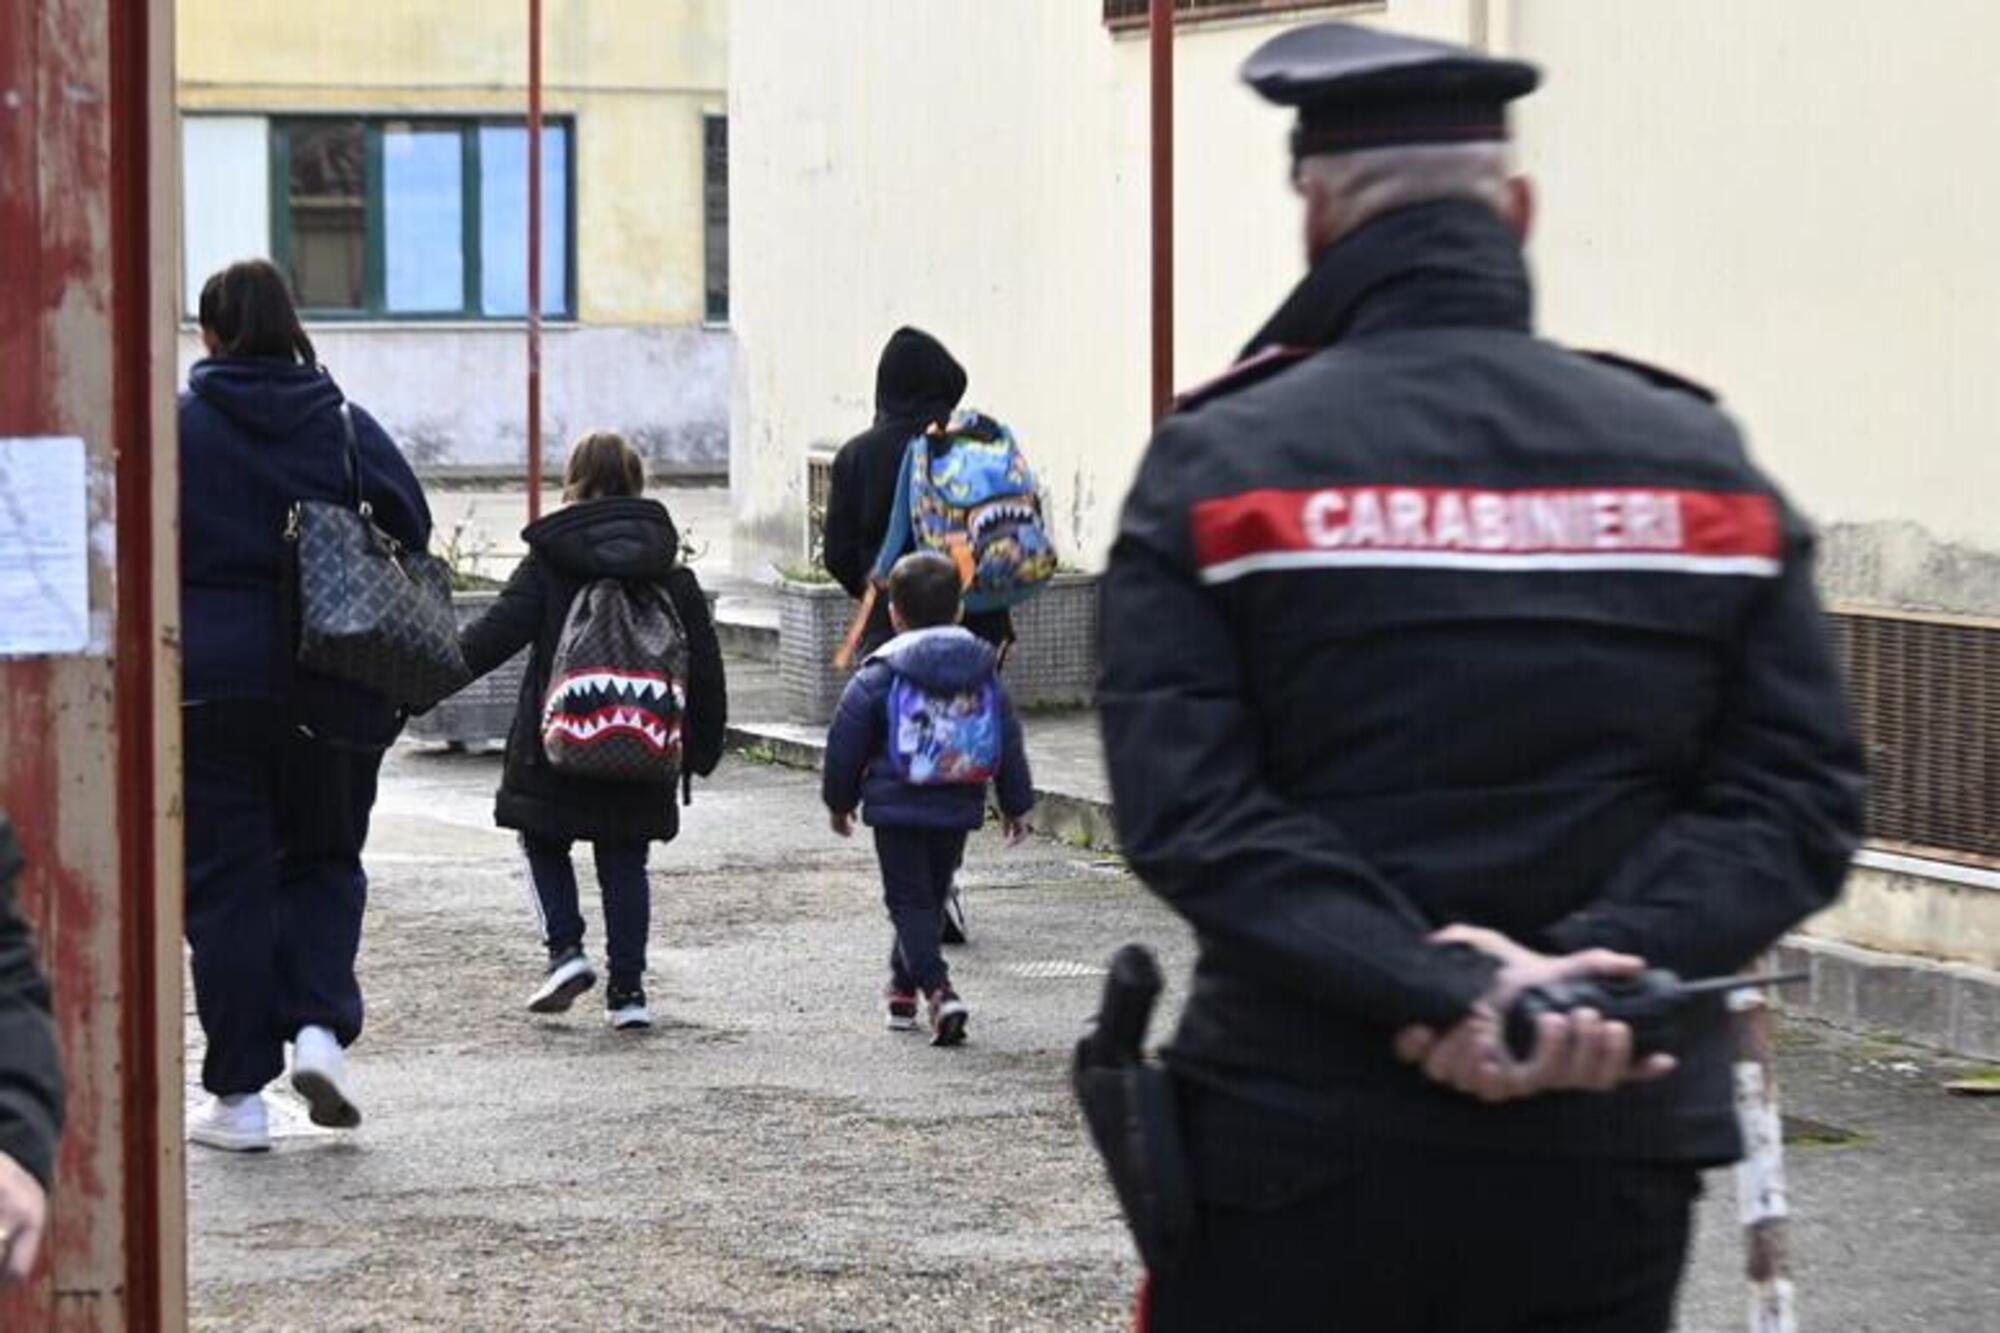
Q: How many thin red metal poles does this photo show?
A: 2